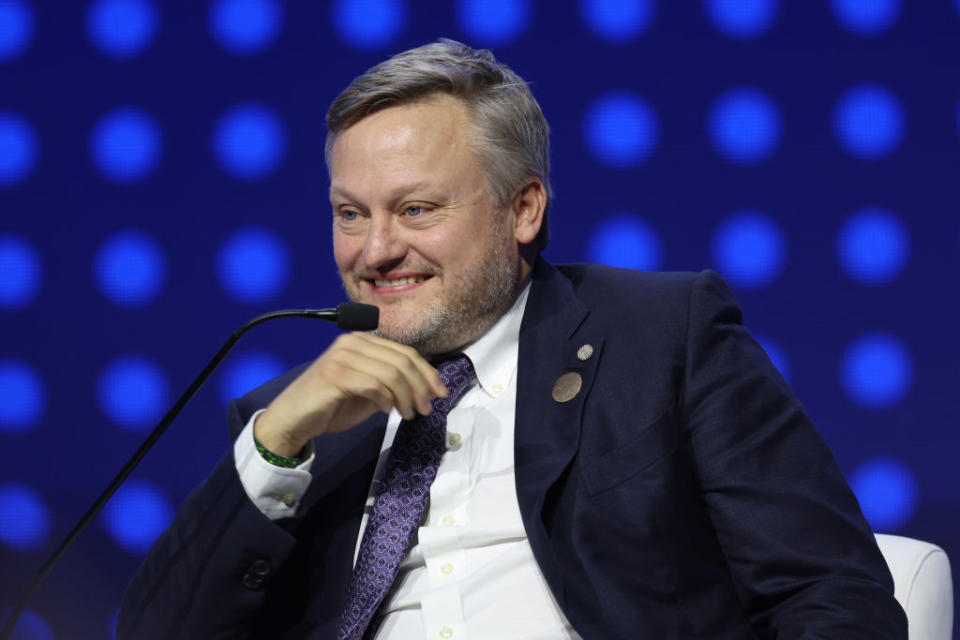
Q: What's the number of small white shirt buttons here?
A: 6